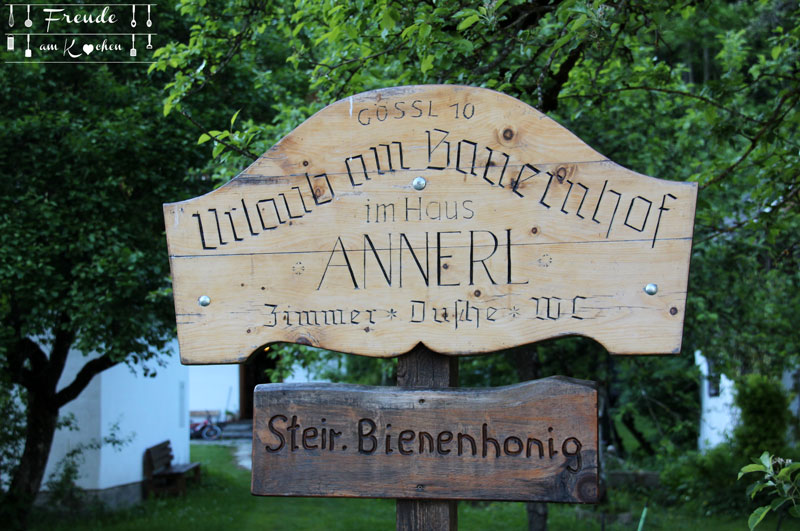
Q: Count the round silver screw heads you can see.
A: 3